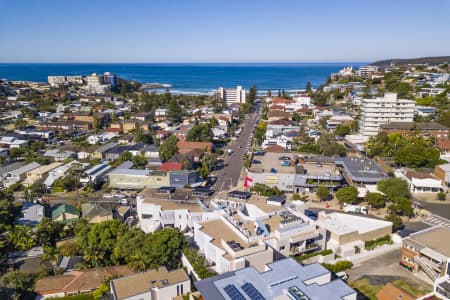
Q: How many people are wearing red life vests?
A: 0